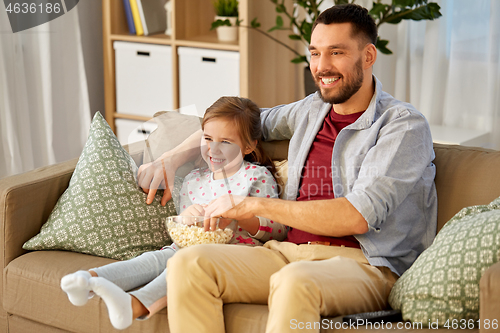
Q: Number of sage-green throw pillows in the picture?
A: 2